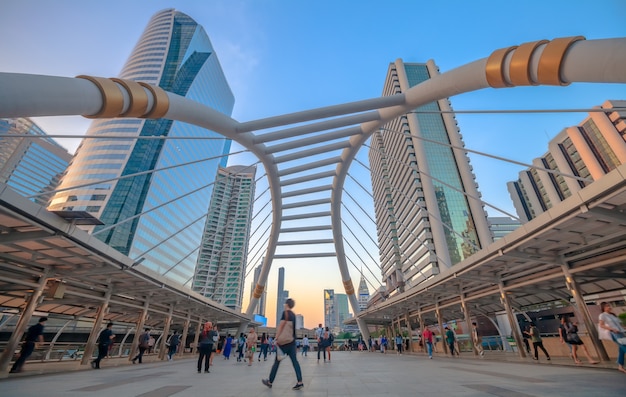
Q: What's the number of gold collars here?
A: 12